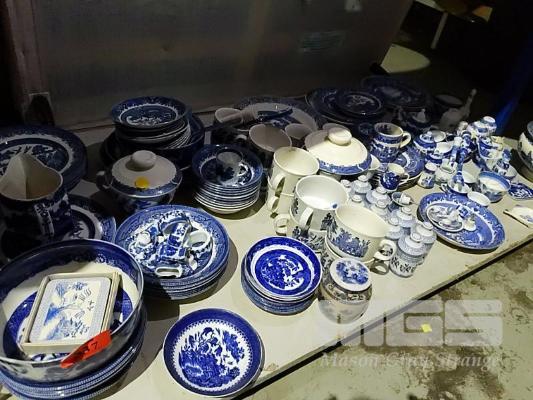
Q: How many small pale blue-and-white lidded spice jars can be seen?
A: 9